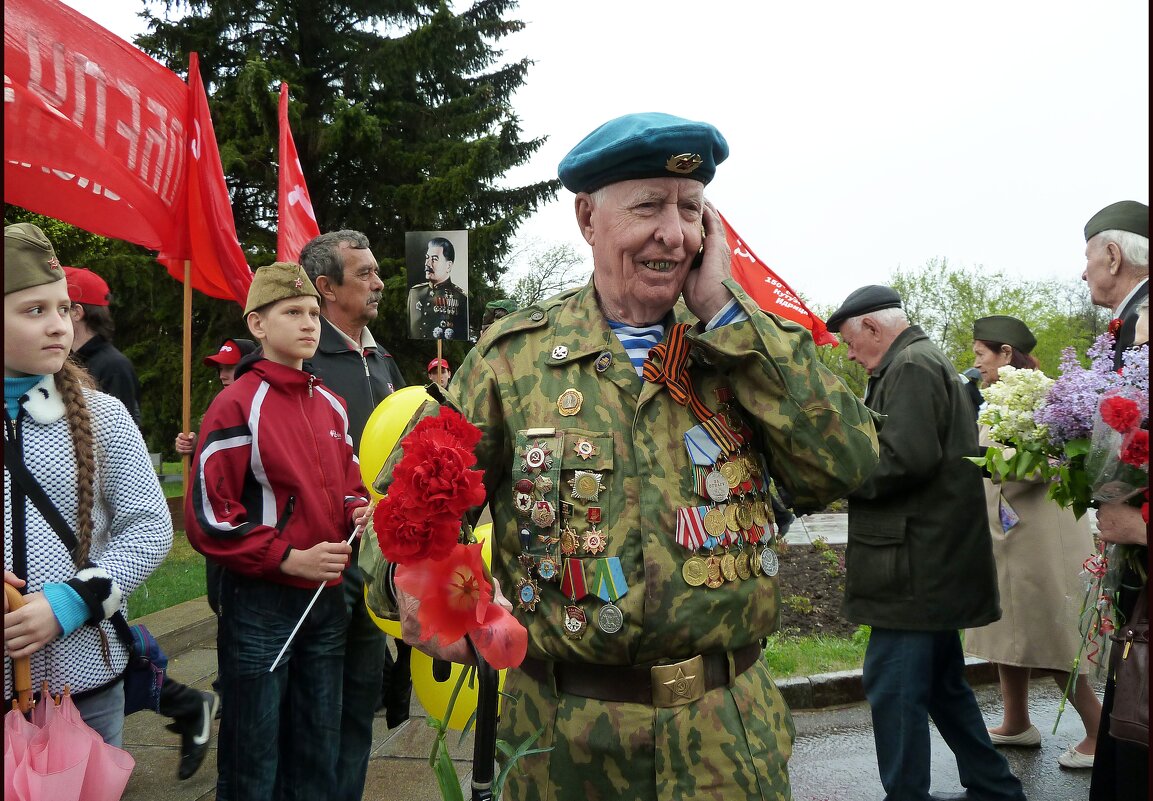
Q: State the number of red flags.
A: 4